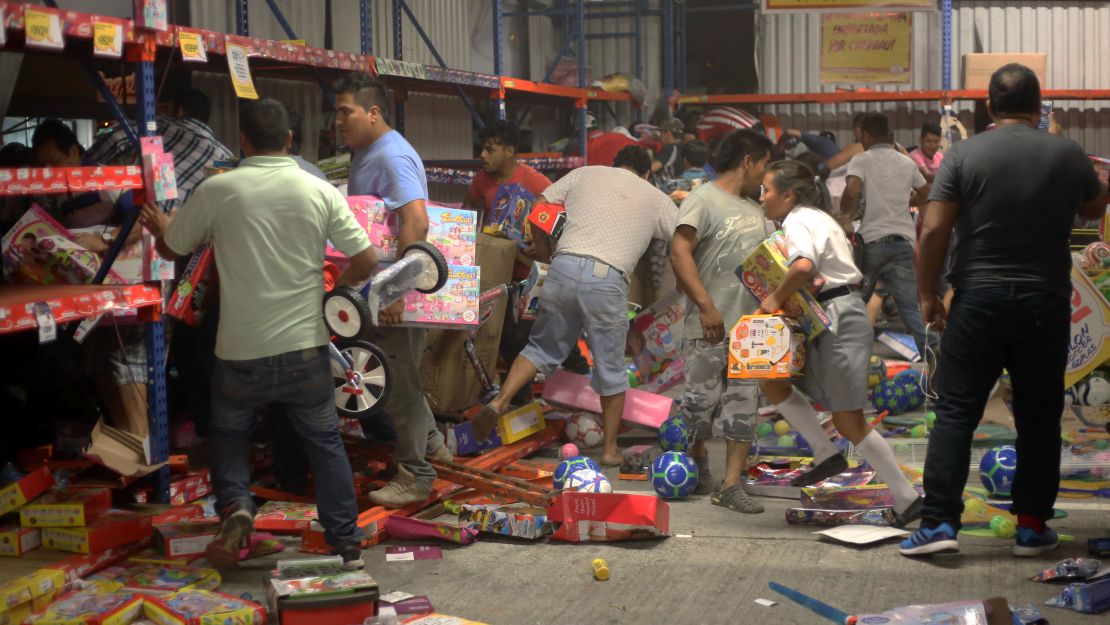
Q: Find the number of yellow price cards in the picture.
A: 4